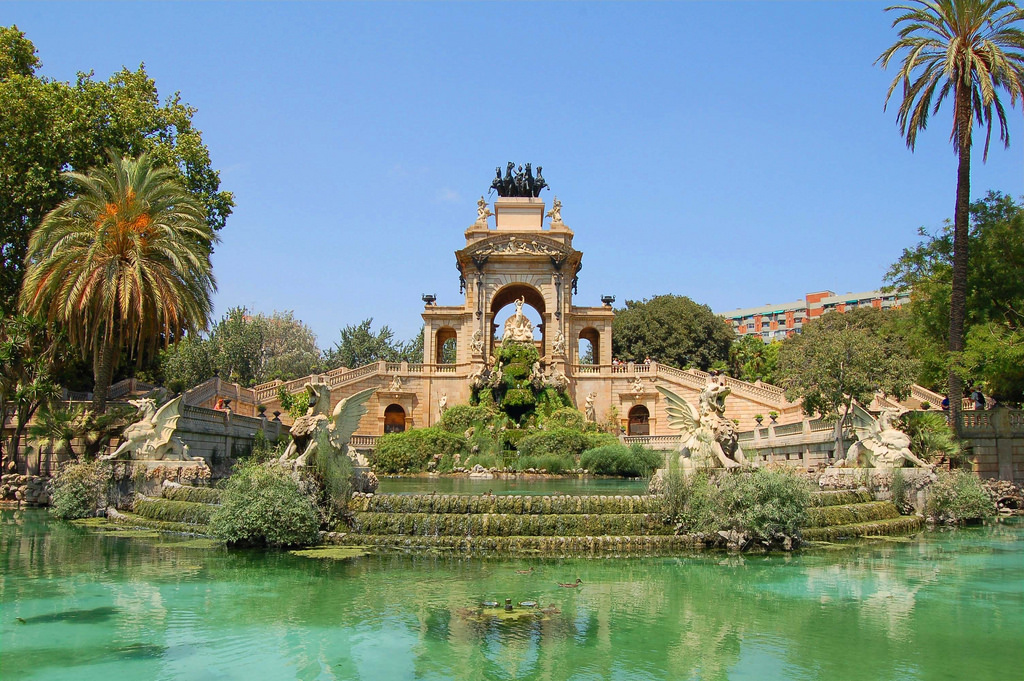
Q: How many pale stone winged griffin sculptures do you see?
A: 4